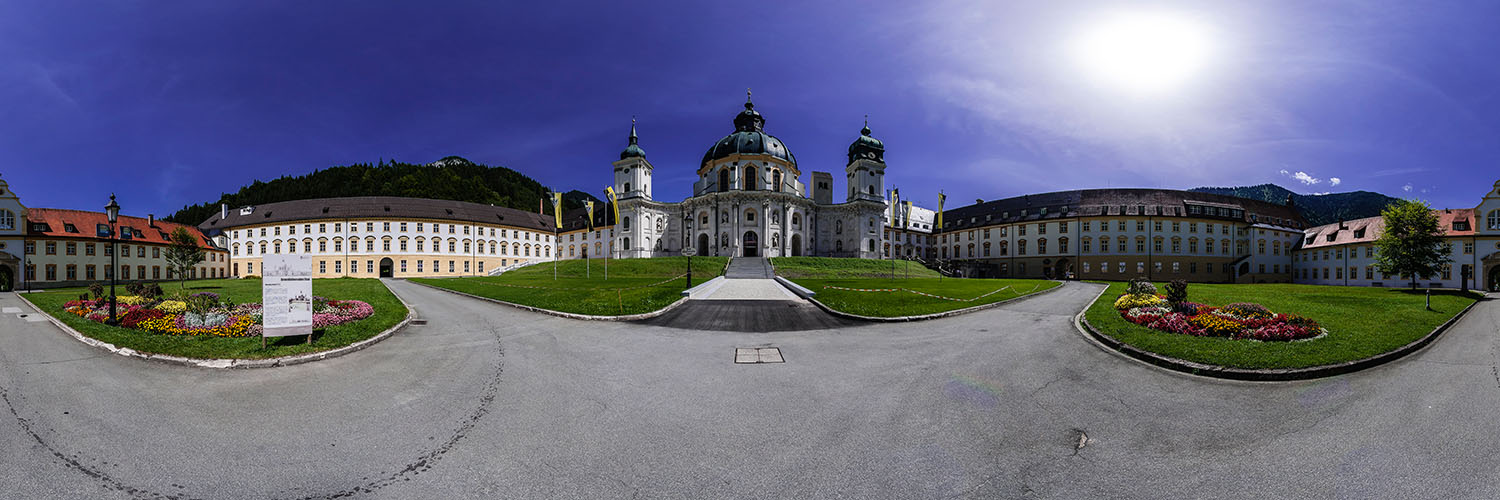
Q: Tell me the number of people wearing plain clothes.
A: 1